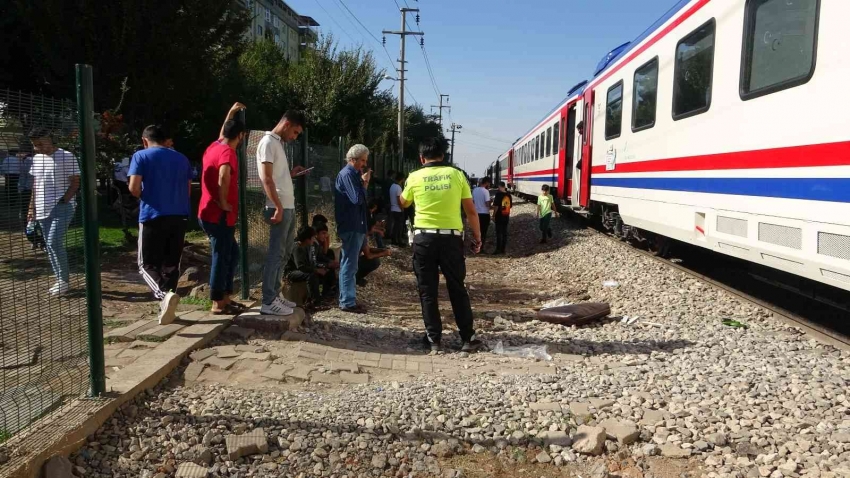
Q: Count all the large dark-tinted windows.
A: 4